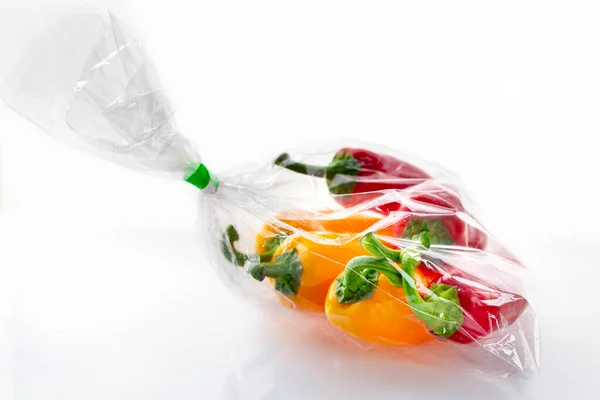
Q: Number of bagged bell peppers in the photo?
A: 6